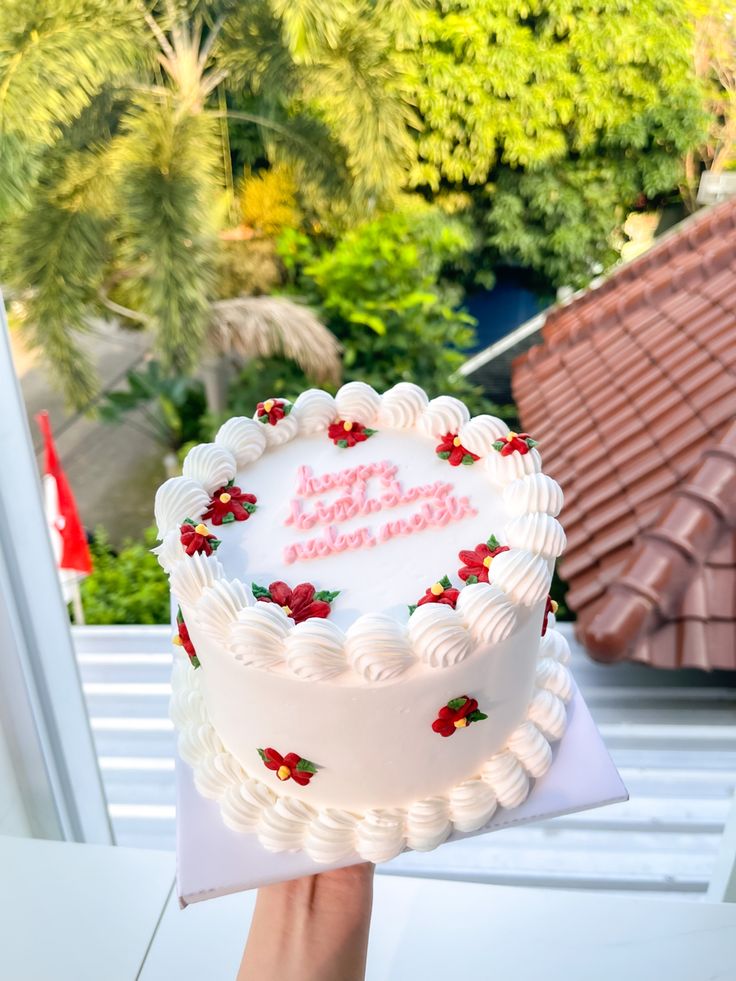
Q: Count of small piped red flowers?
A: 13